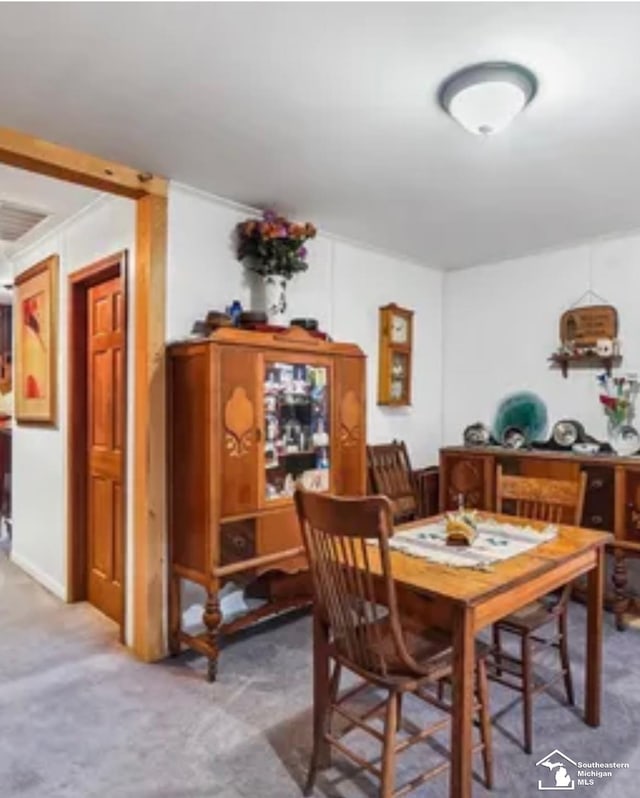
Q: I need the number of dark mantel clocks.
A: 3